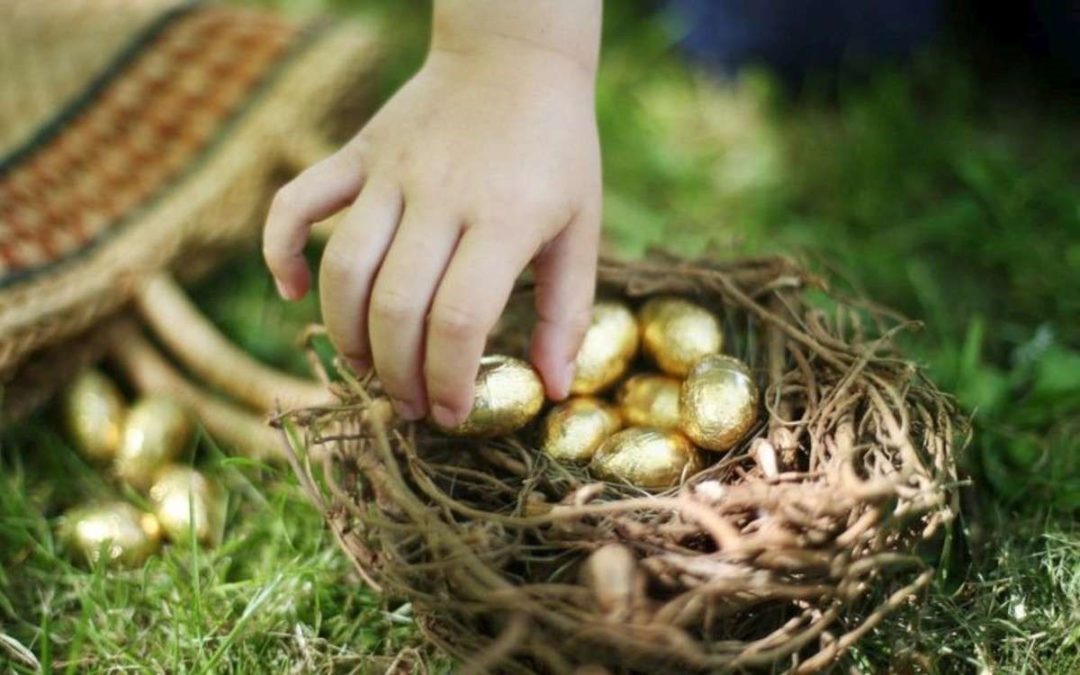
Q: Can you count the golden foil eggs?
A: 11